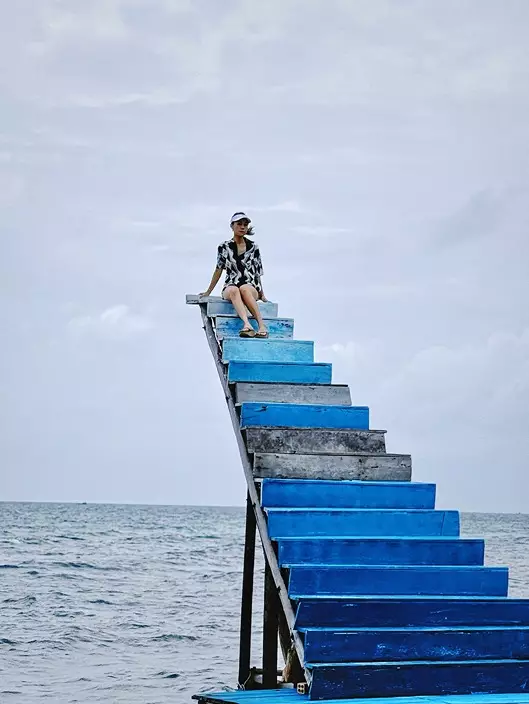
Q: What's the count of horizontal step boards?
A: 15